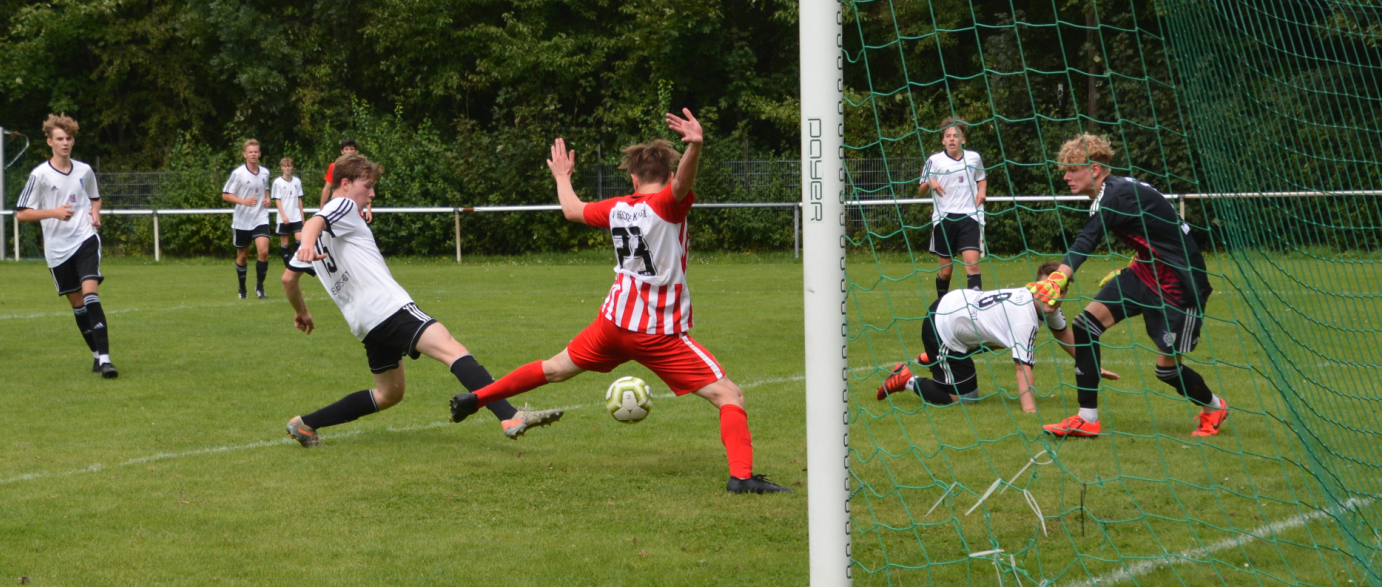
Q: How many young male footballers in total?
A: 9